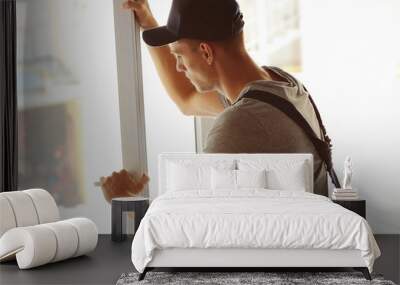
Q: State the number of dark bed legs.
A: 2